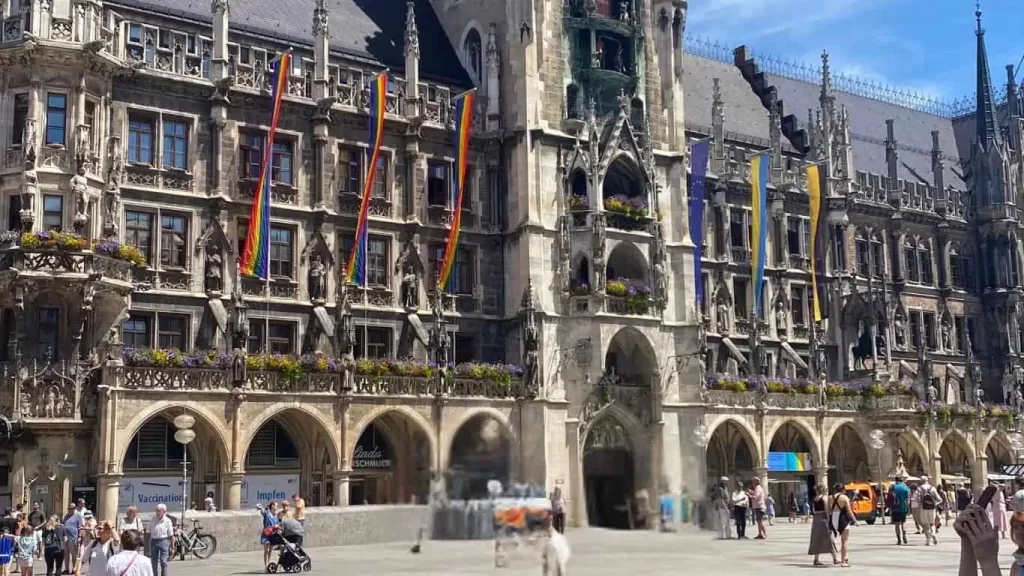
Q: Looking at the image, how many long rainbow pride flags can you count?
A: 3